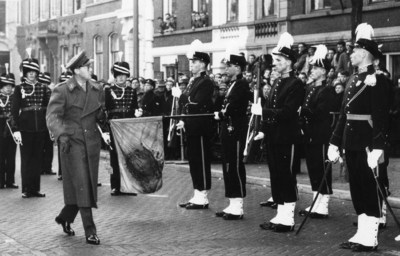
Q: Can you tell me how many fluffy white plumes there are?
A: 5